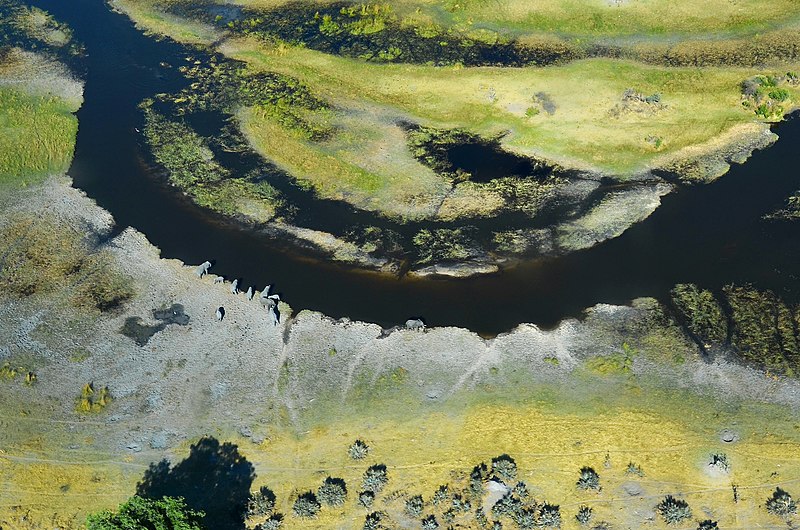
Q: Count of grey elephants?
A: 10